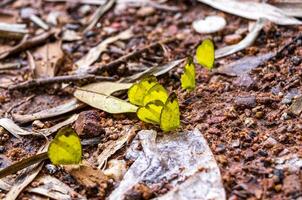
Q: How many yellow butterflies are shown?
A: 7